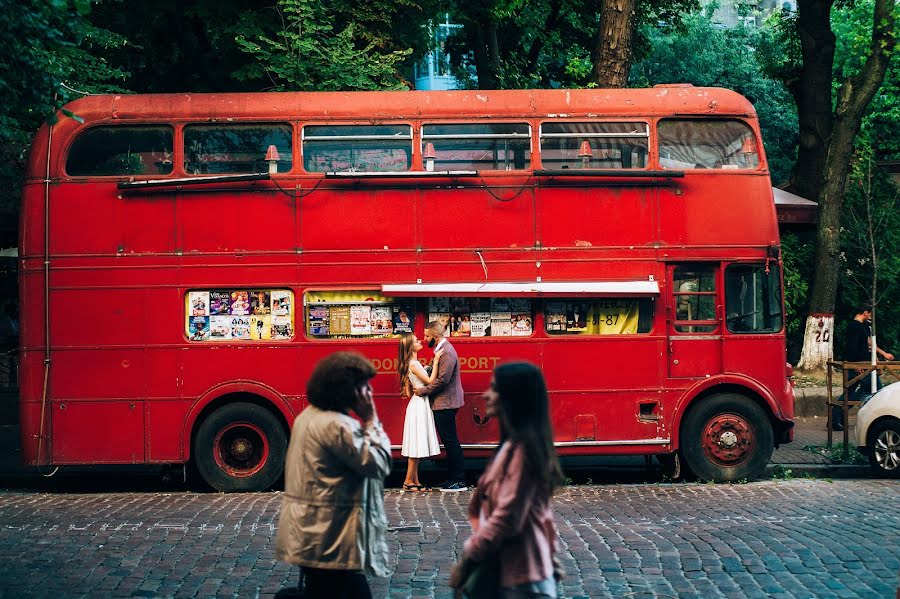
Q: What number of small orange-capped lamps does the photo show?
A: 4